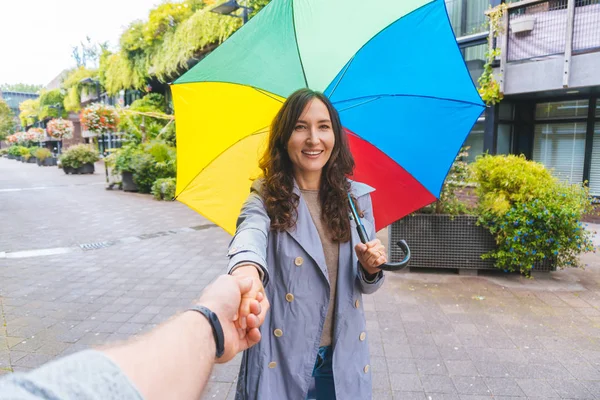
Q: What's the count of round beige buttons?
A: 7